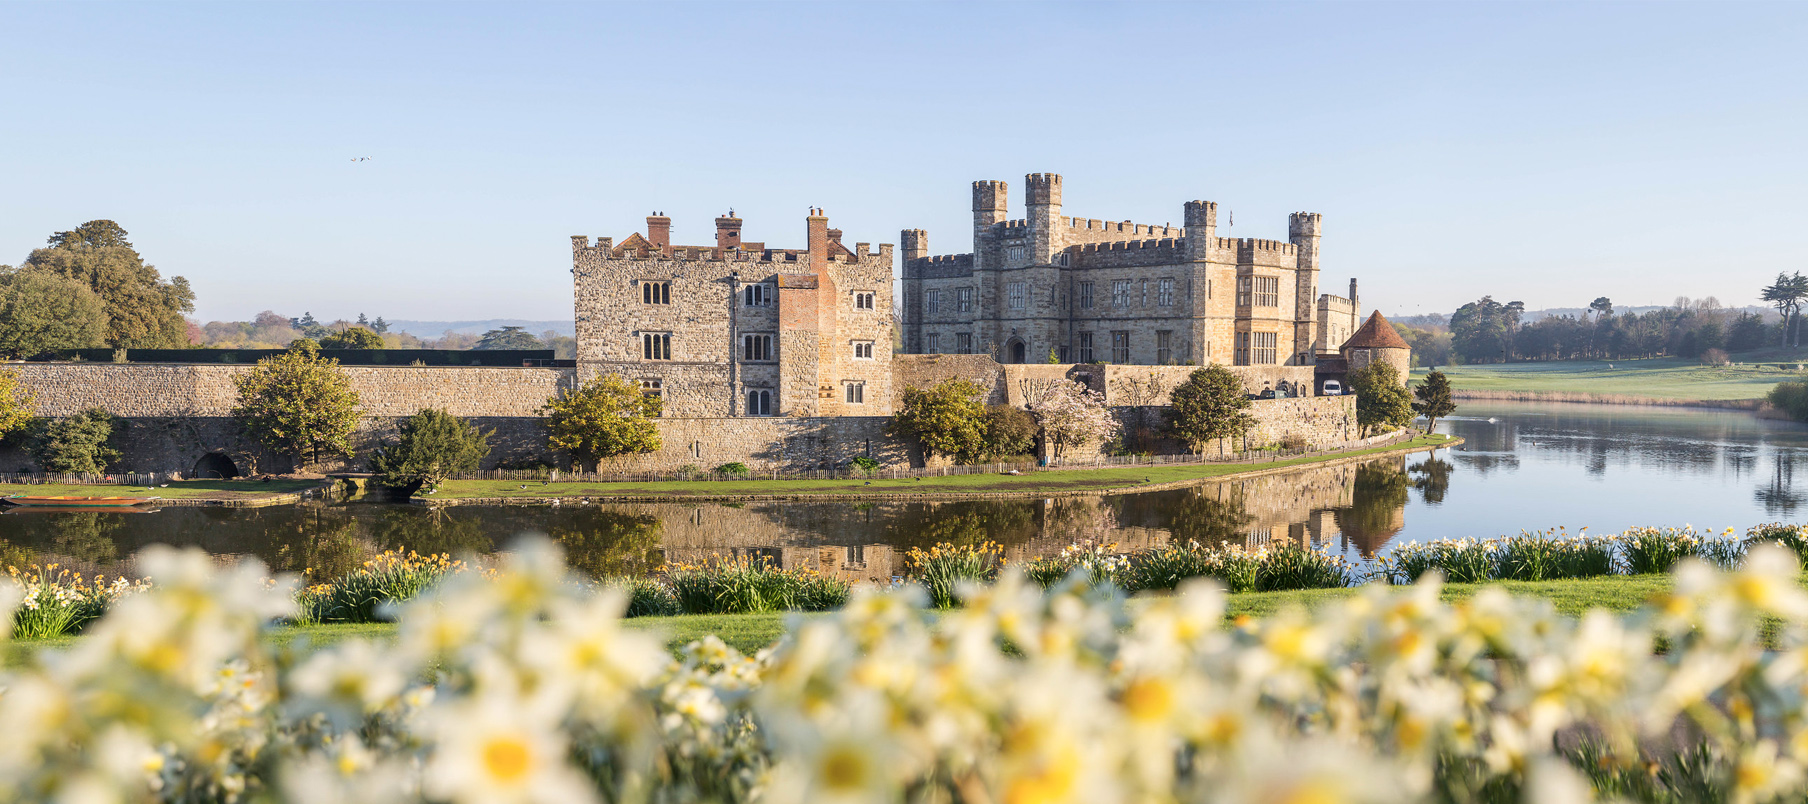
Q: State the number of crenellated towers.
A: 5